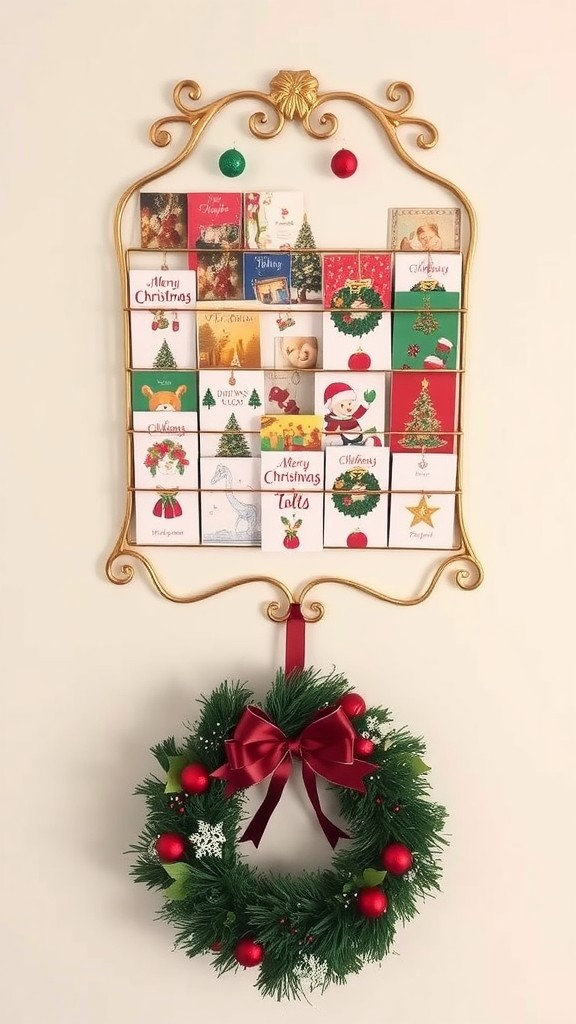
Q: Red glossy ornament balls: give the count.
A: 8